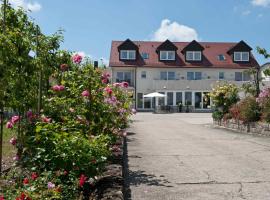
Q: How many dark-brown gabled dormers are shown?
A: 4